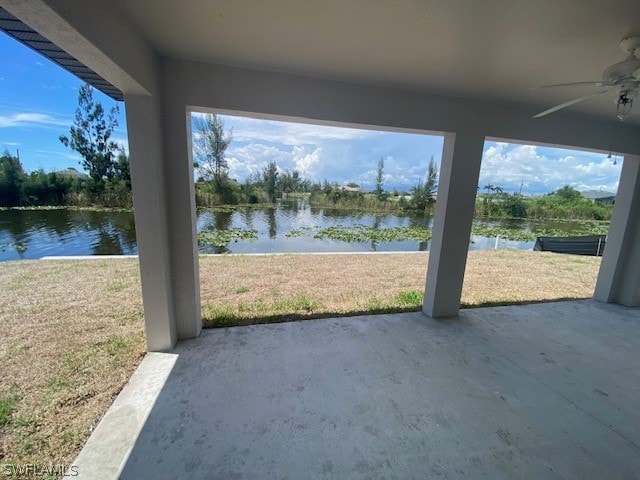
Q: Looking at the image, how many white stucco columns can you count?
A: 3